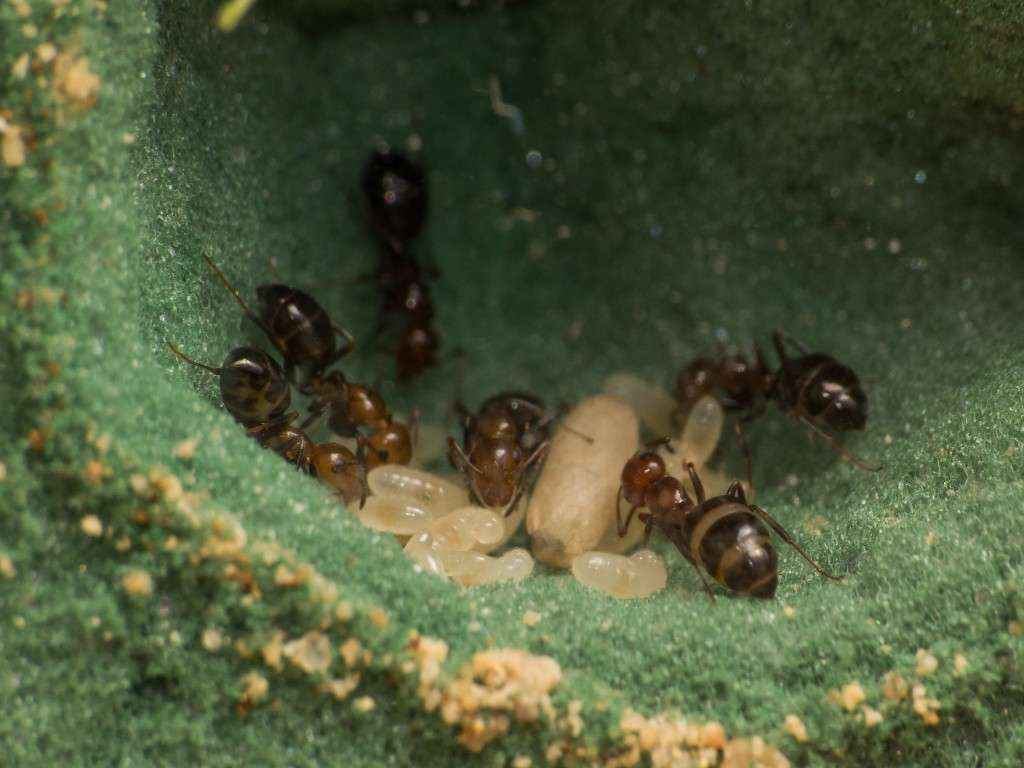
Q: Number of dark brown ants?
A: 6